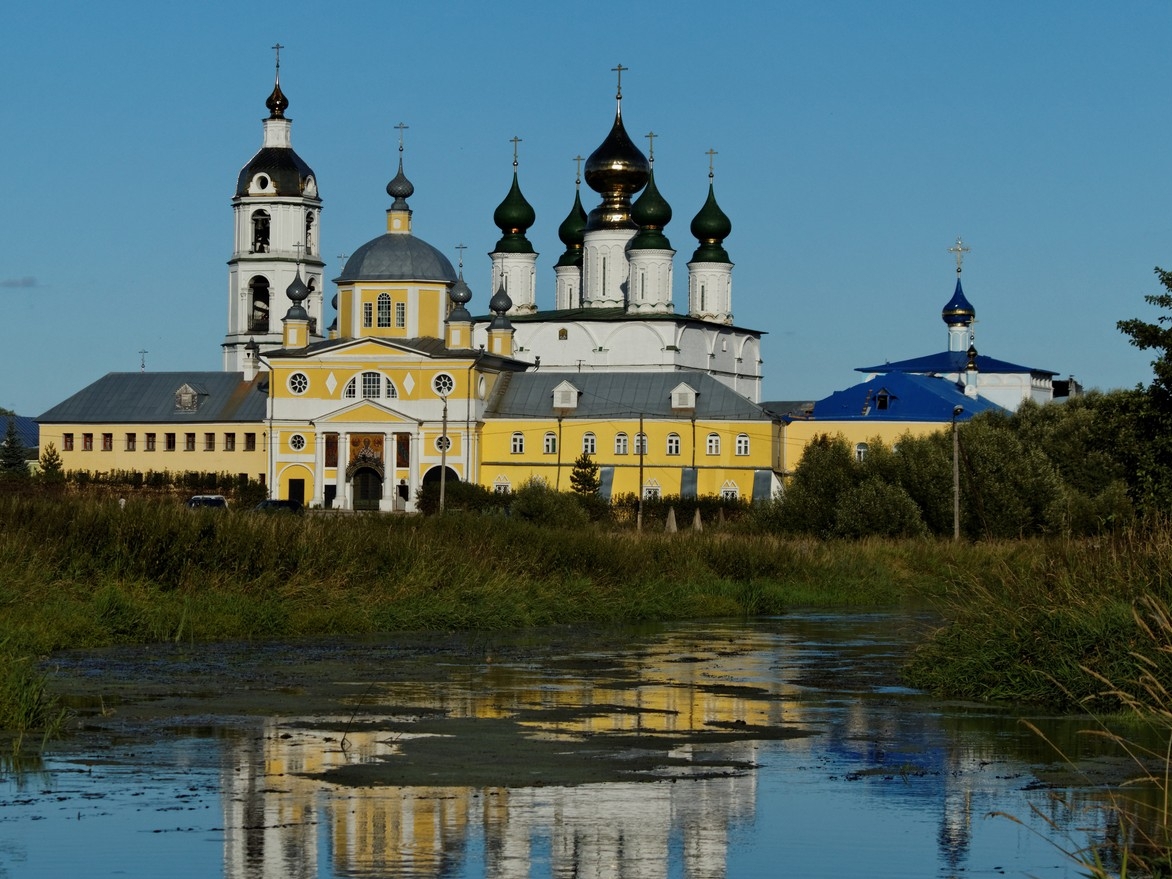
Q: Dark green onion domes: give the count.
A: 4